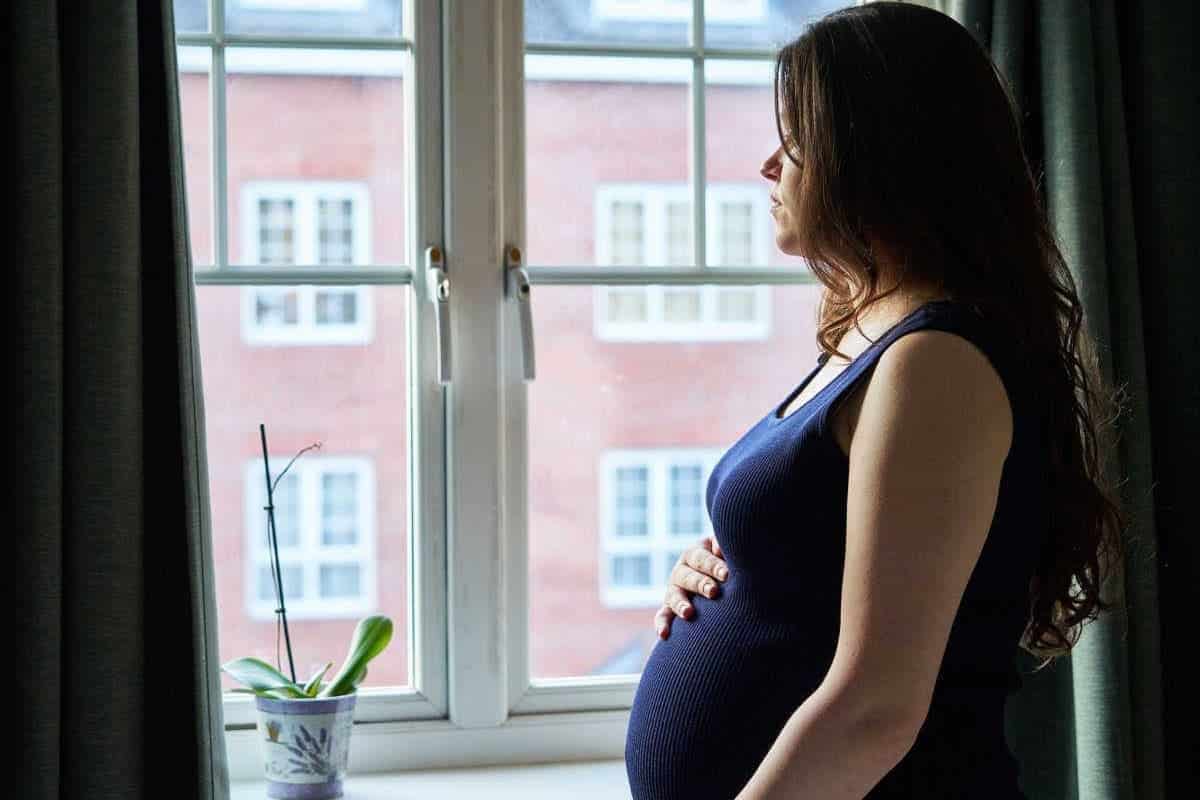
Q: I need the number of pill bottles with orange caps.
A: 0